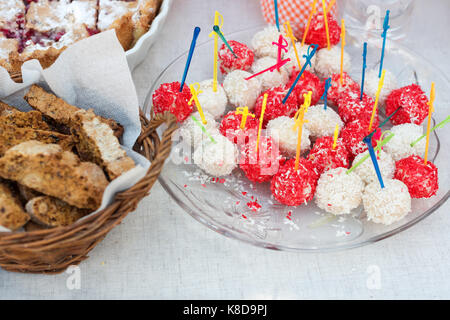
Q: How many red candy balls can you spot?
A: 14